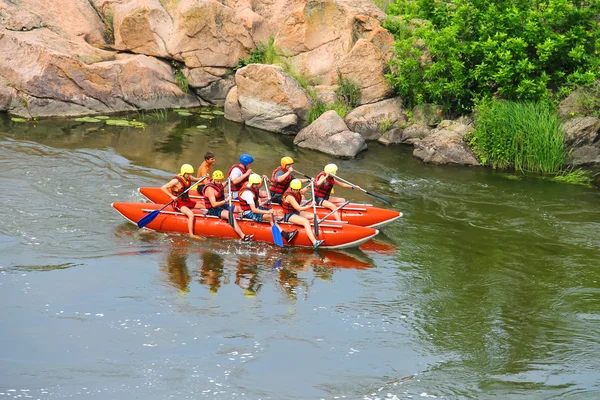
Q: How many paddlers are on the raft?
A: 8